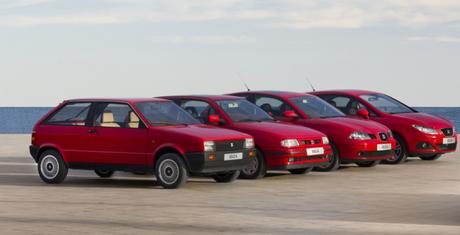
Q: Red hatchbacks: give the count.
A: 4